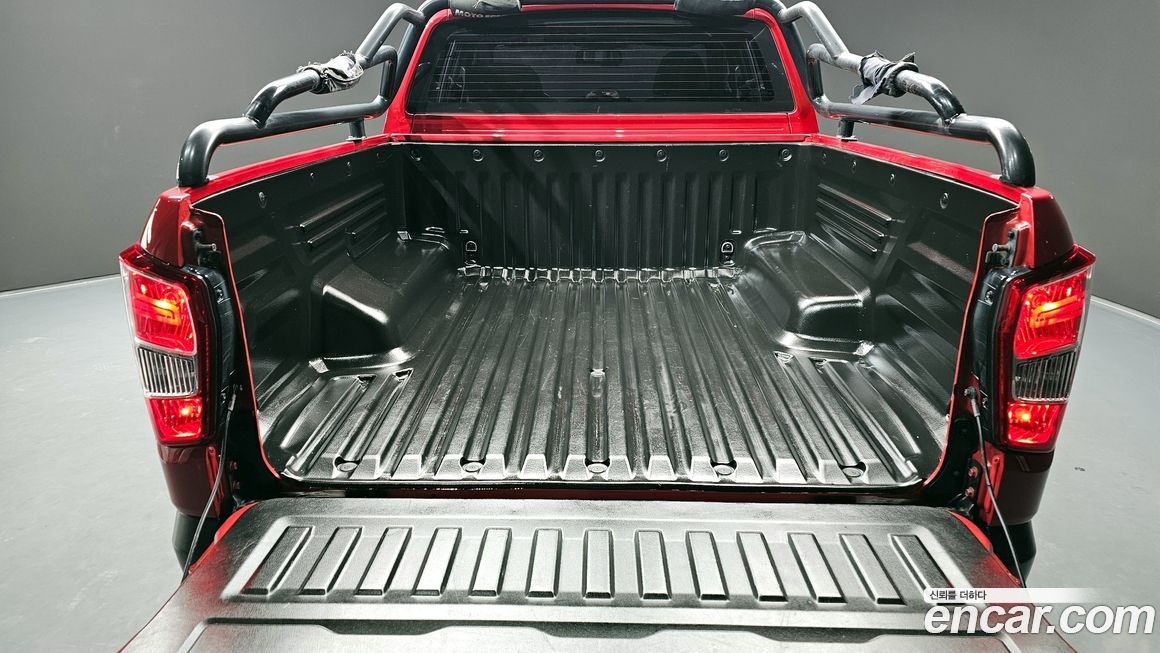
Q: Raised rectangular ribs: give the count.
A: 13